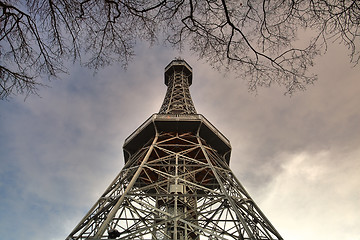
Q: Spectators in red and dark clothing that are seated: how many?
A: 0